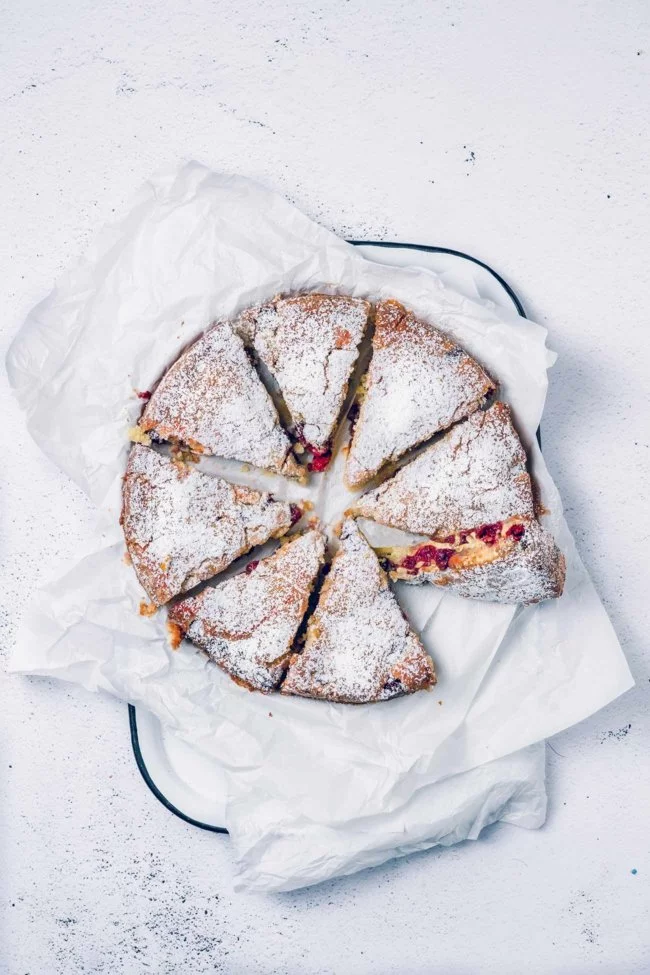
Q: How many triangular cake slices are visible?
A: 8